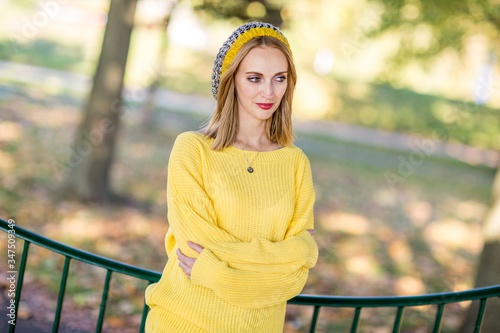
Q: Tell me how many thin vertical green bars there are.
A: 9